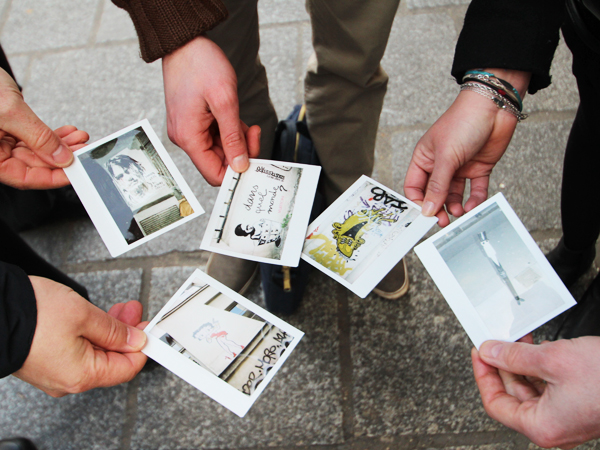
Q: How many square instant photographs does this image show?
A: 5